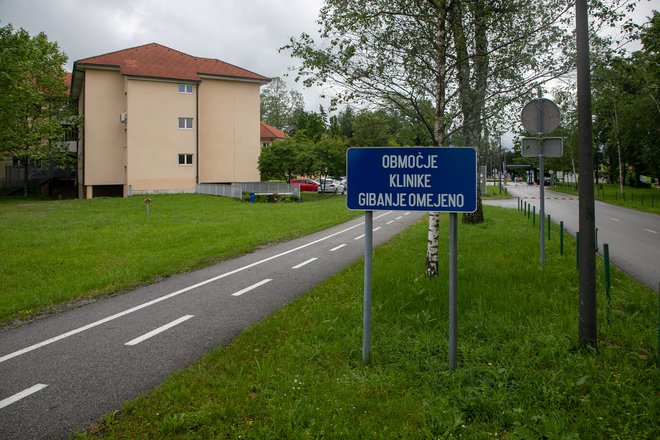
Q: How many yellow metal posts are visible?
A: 0